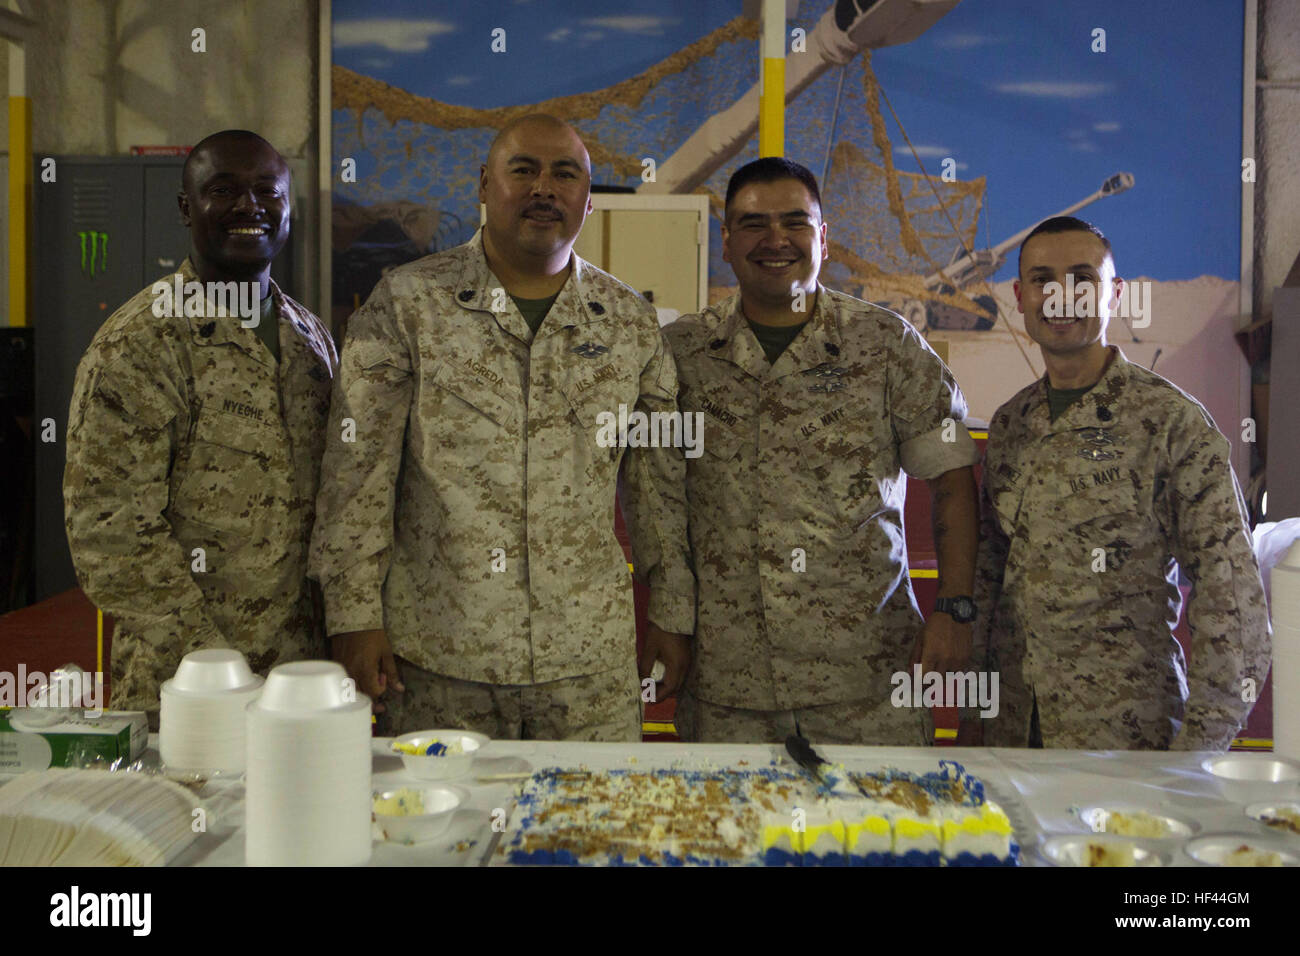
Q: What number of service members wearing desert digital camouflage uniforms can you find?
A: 4